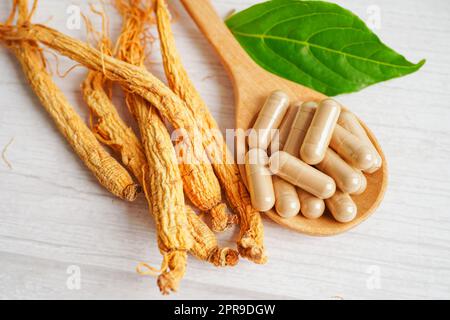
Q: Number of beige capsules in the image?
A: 13